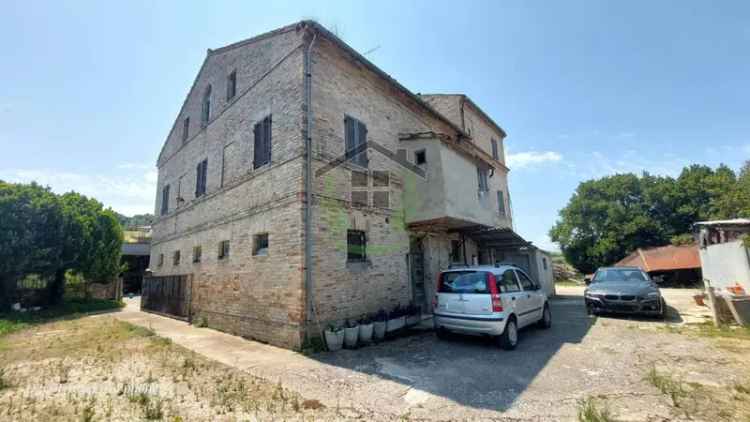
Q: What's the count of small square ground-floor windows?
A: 5